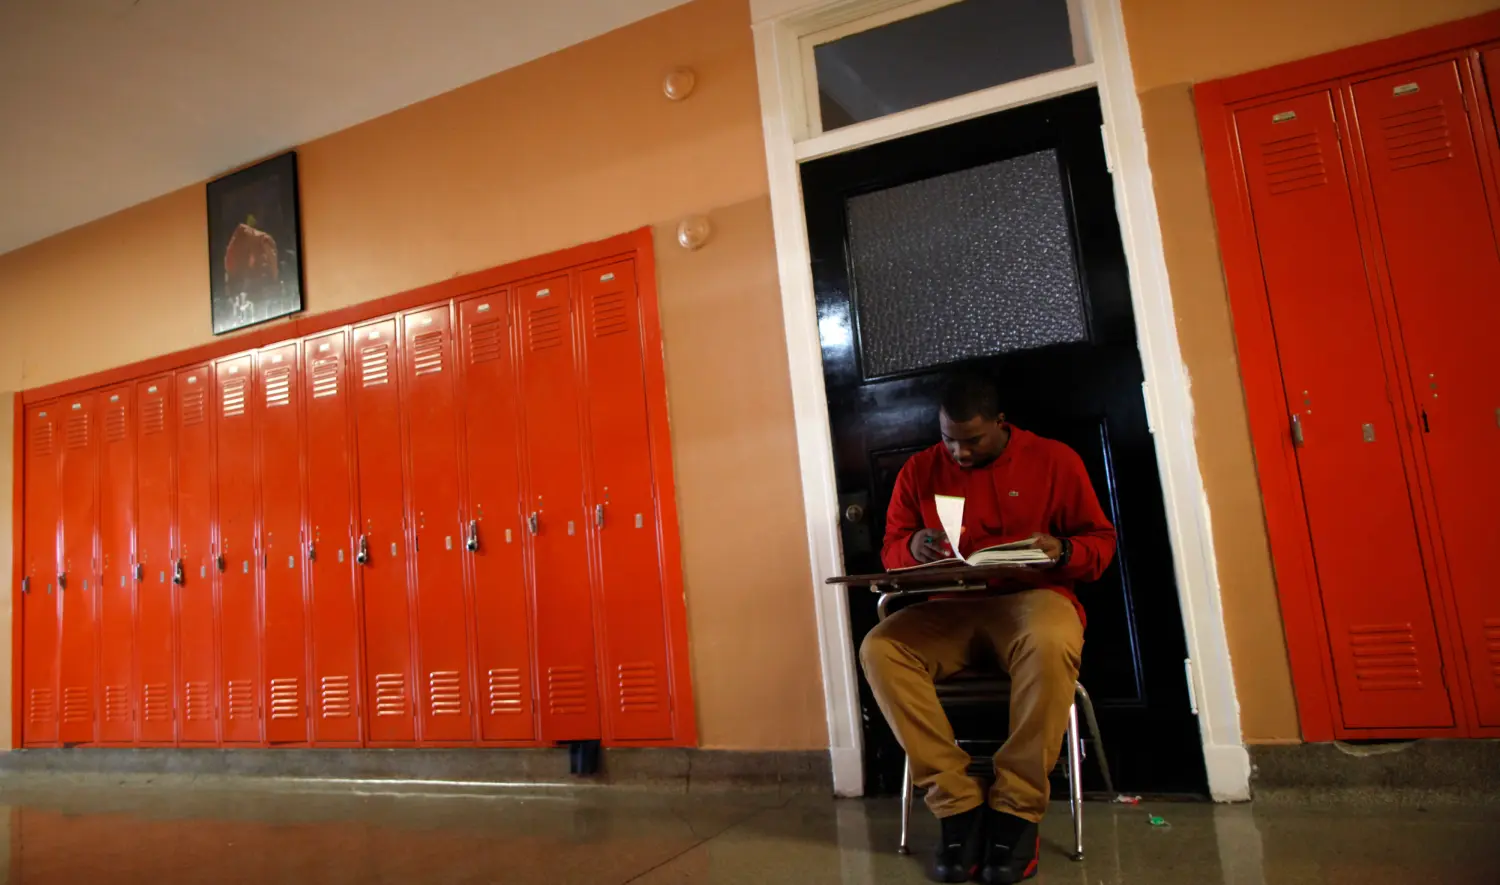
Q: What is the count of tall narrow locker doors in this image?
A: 15